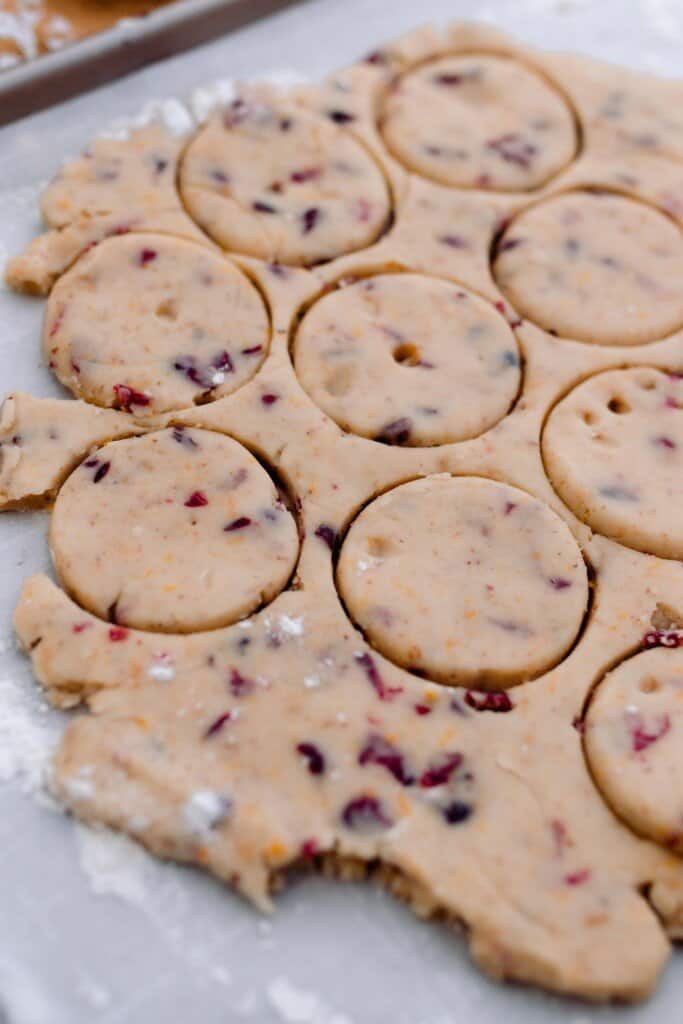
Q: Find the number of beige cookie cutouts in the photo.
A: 9